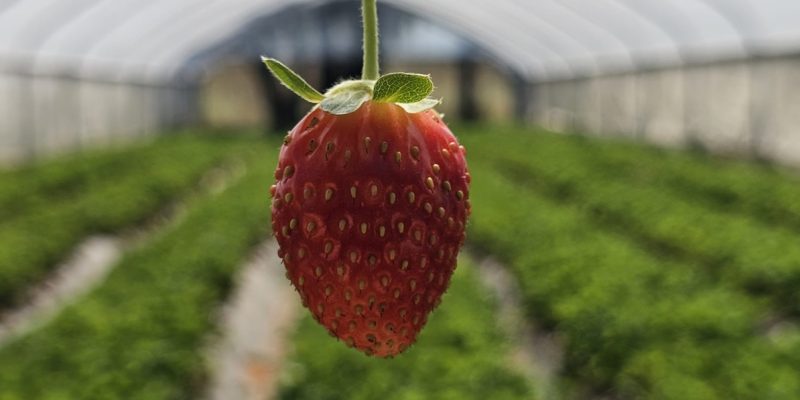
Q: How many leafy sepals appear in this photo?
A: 4